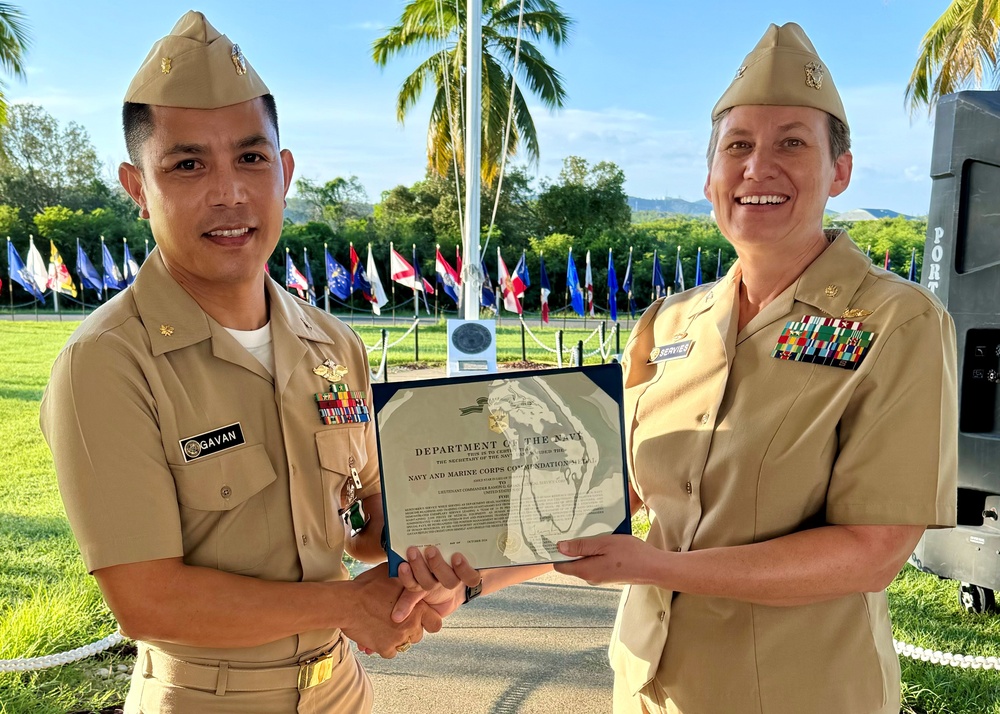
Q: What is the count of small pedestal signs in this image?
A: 1